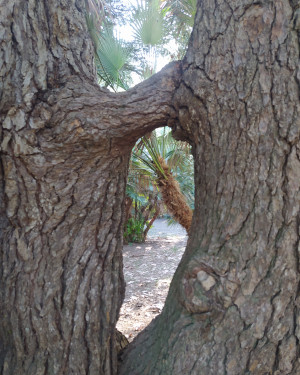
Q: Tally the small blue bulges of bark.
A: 0